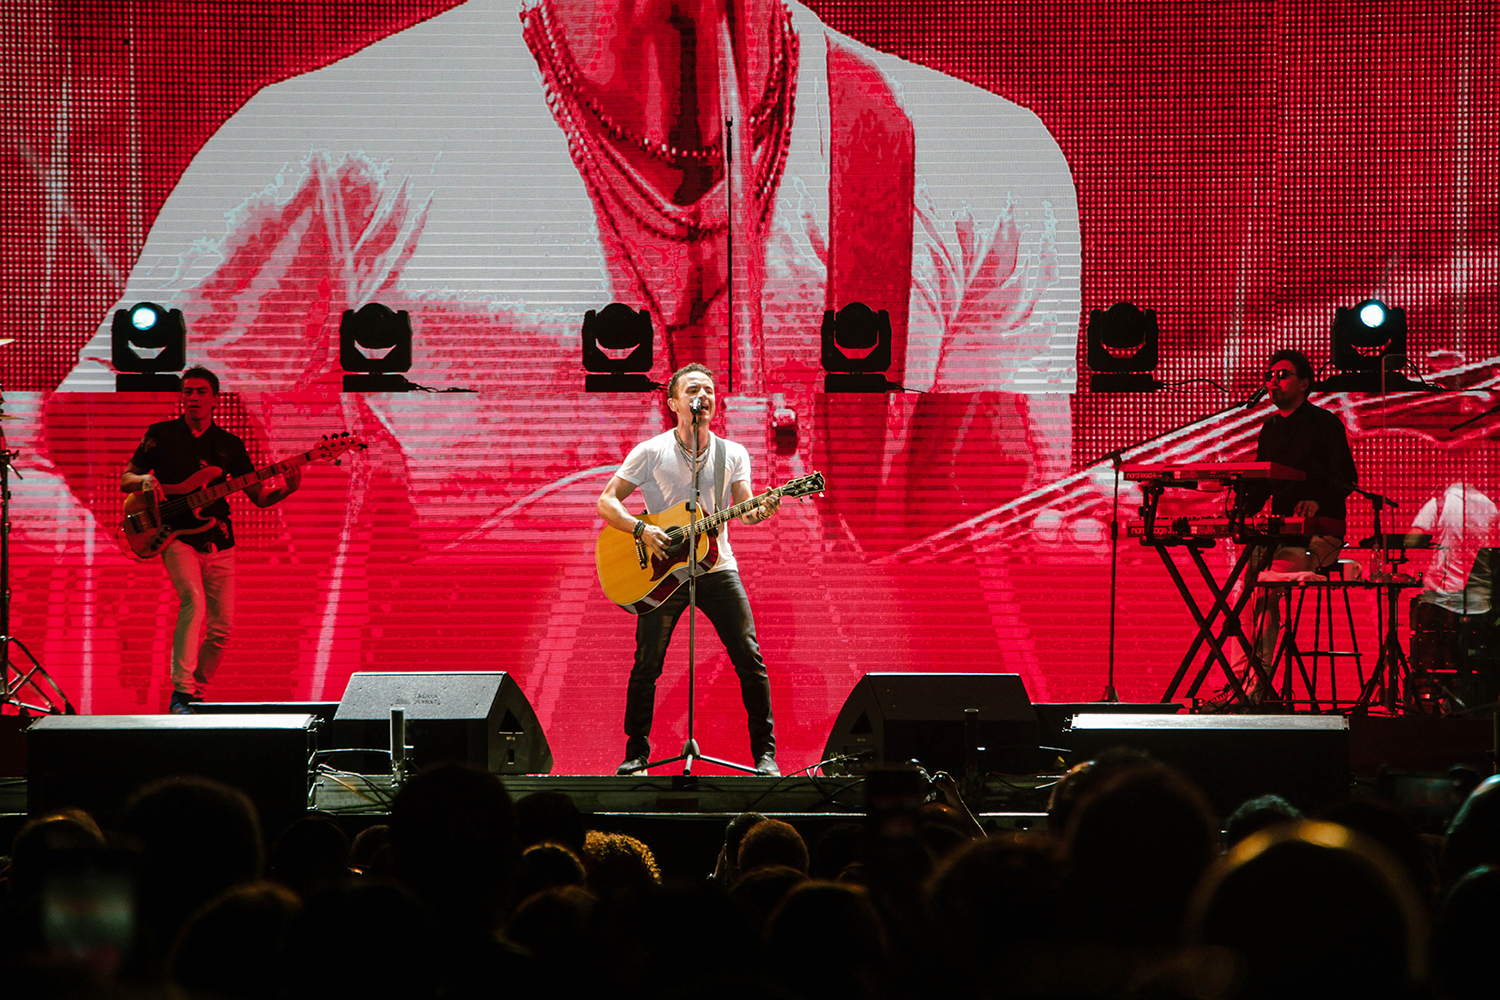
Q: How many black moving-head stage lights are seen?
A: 6